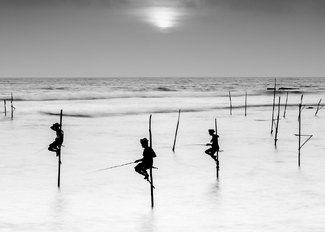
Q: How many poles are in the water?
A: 14